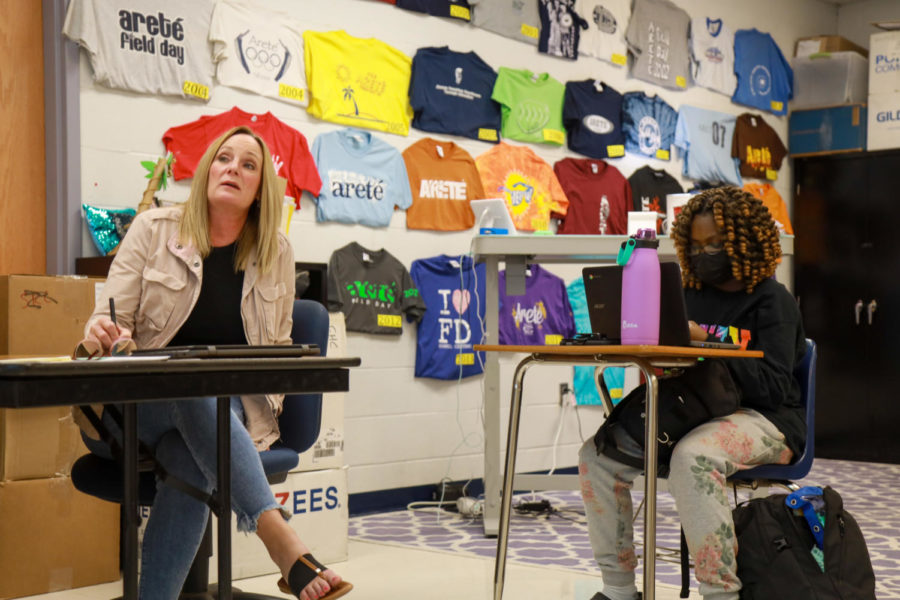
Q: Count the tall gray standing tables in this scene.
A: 1